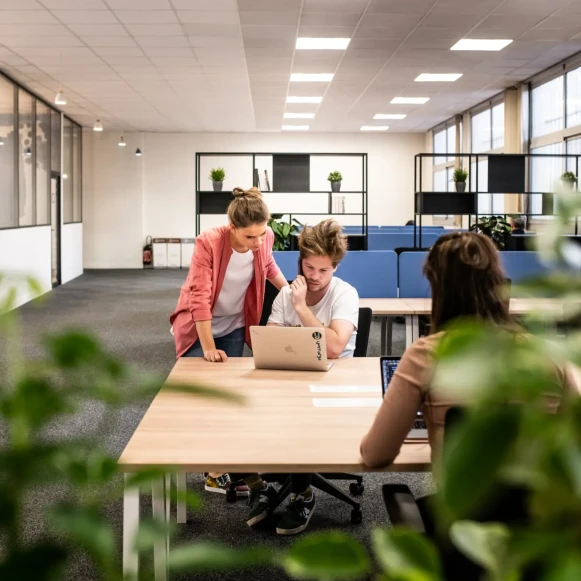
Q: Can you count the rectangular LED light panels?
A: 10